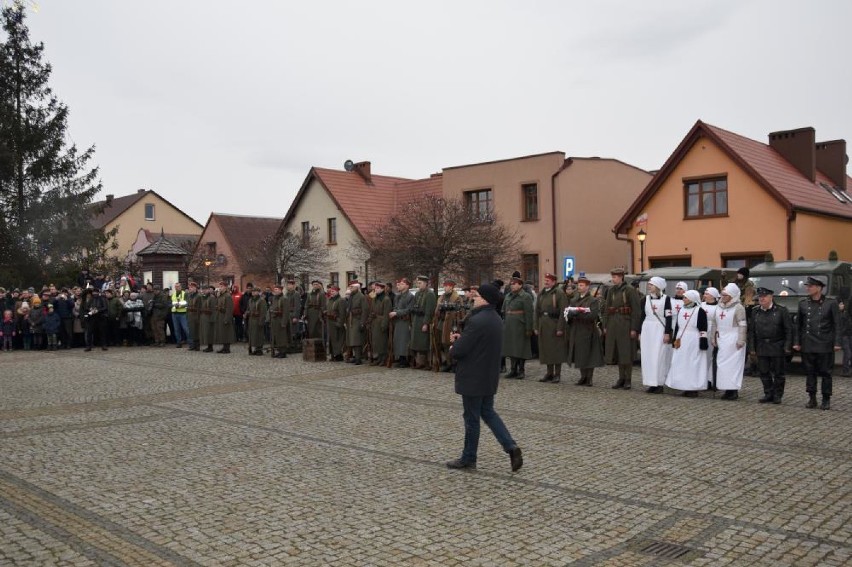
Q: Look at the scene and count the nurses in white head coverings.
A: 5